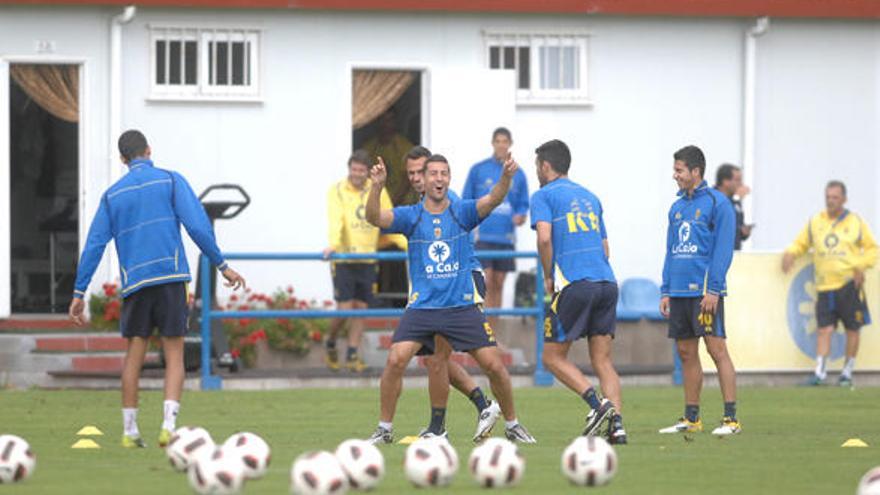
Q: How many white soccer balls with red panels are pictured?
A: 10